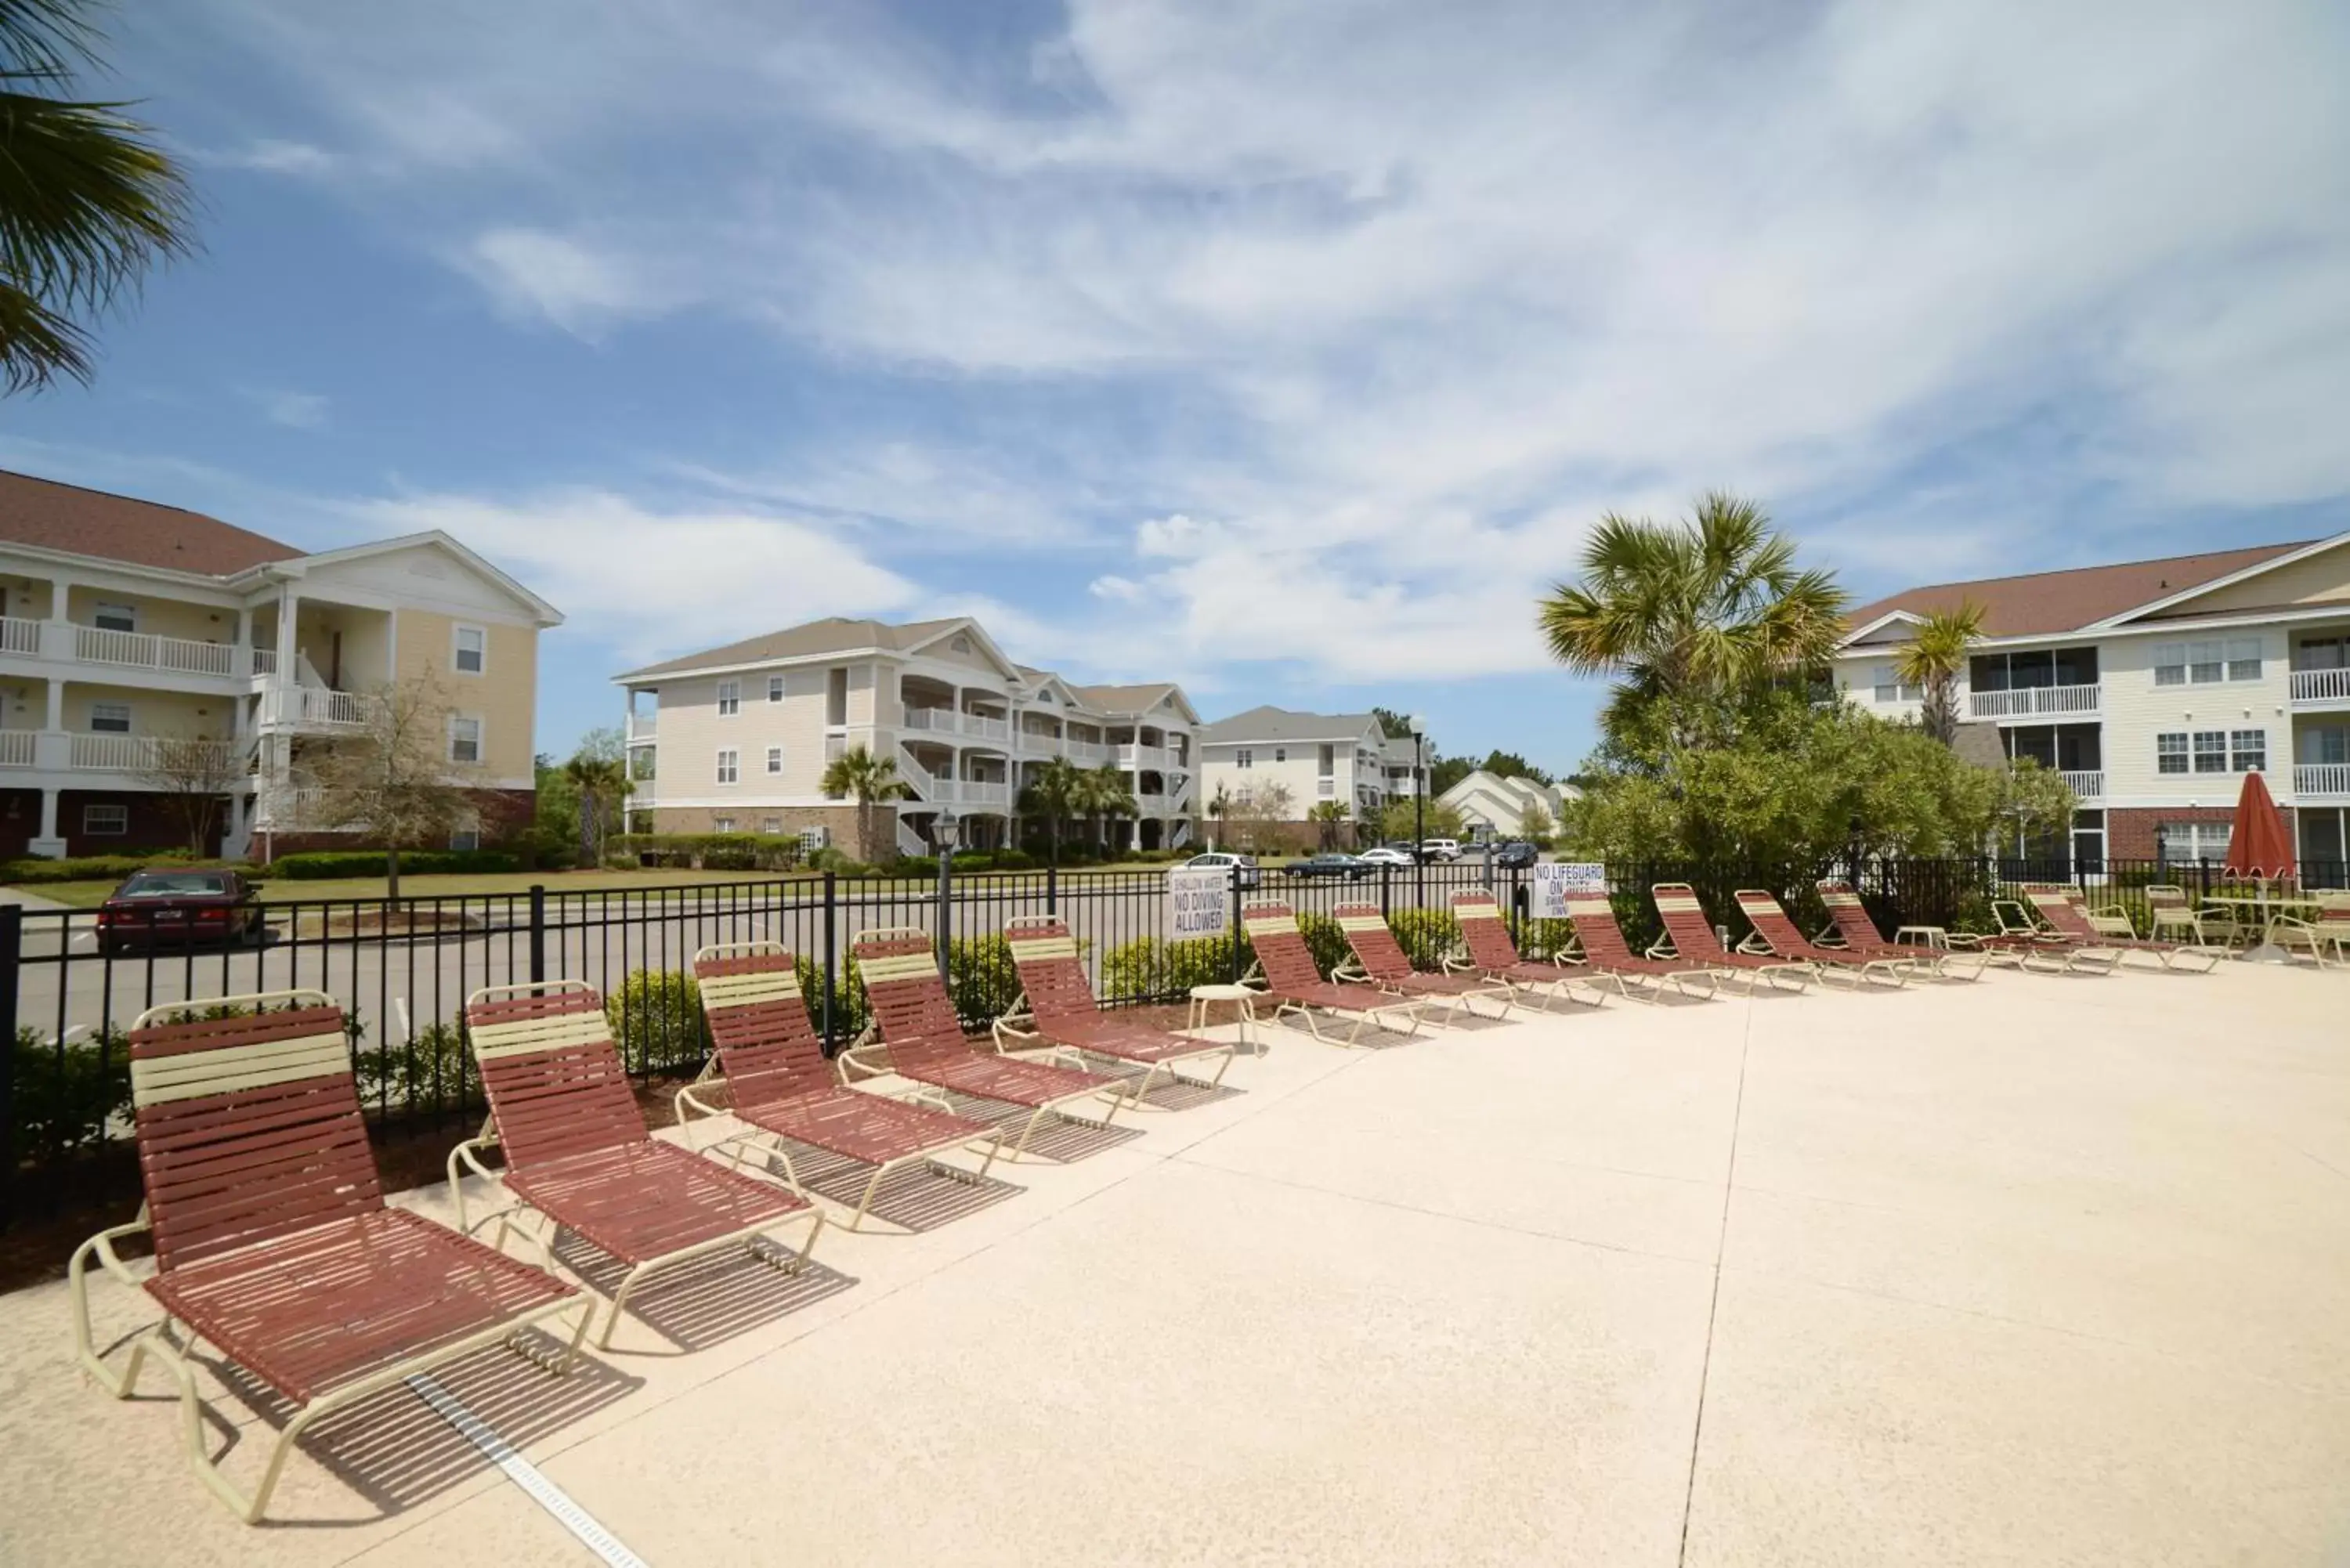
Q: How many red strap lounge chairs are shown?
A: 14